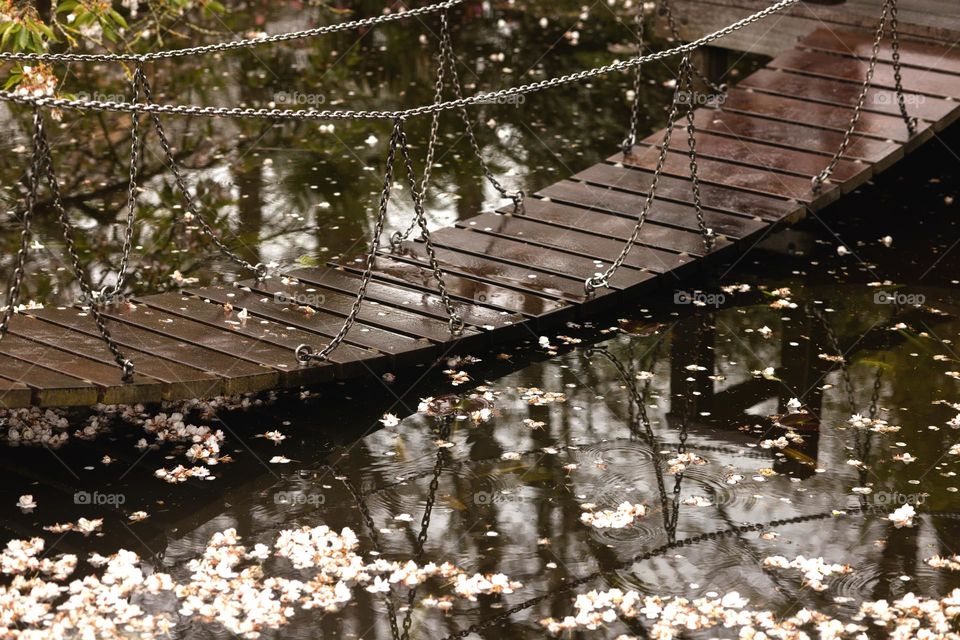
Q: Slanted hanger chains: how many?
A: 14